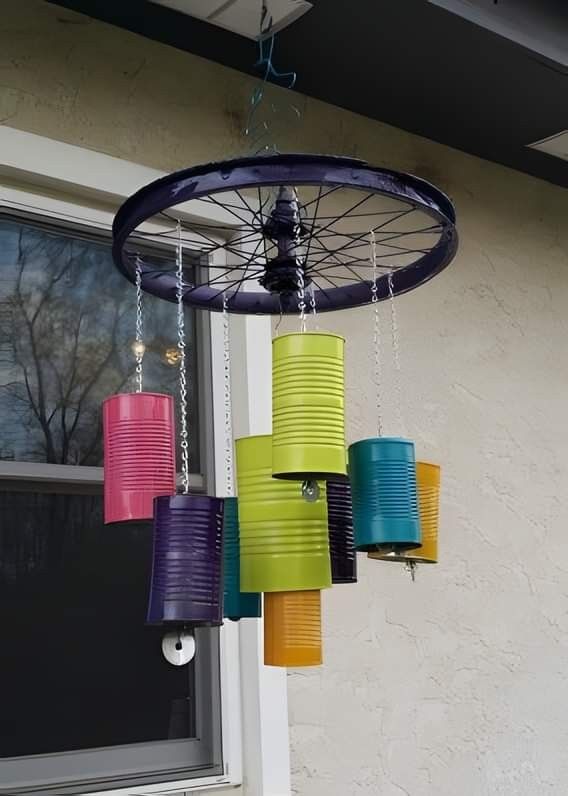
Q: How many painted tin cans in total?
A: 9